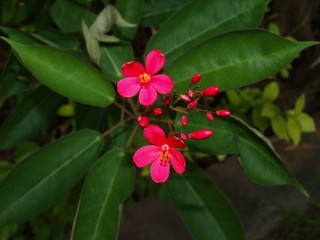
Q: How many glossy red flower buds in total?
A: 13